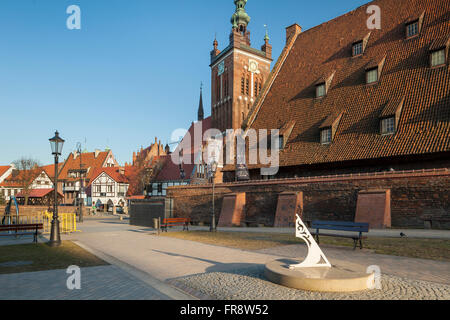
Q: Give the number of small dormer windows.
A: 8